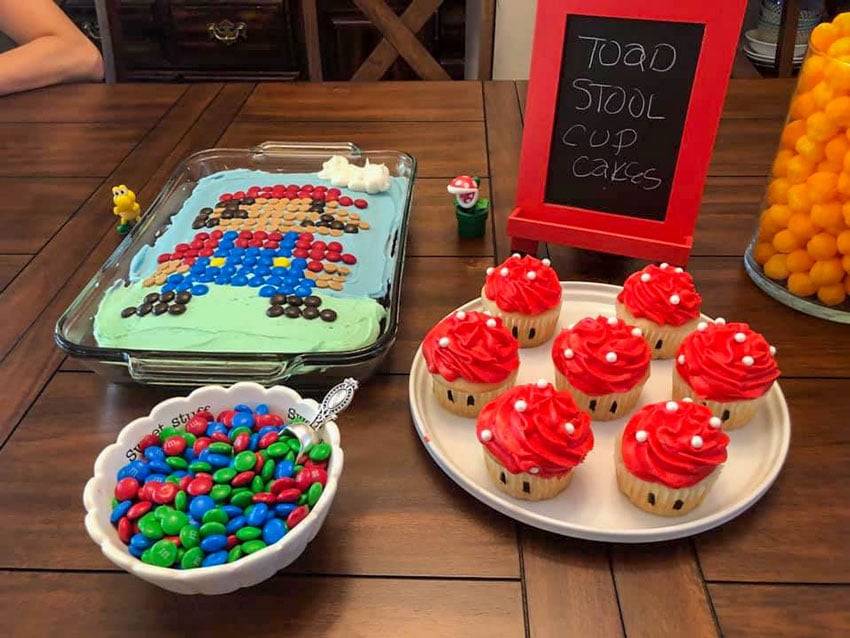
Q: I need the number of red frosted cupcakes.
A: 7